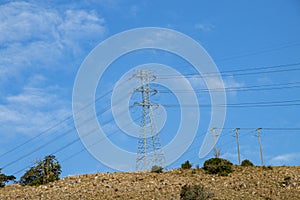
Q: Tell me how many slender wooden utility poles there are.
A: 3